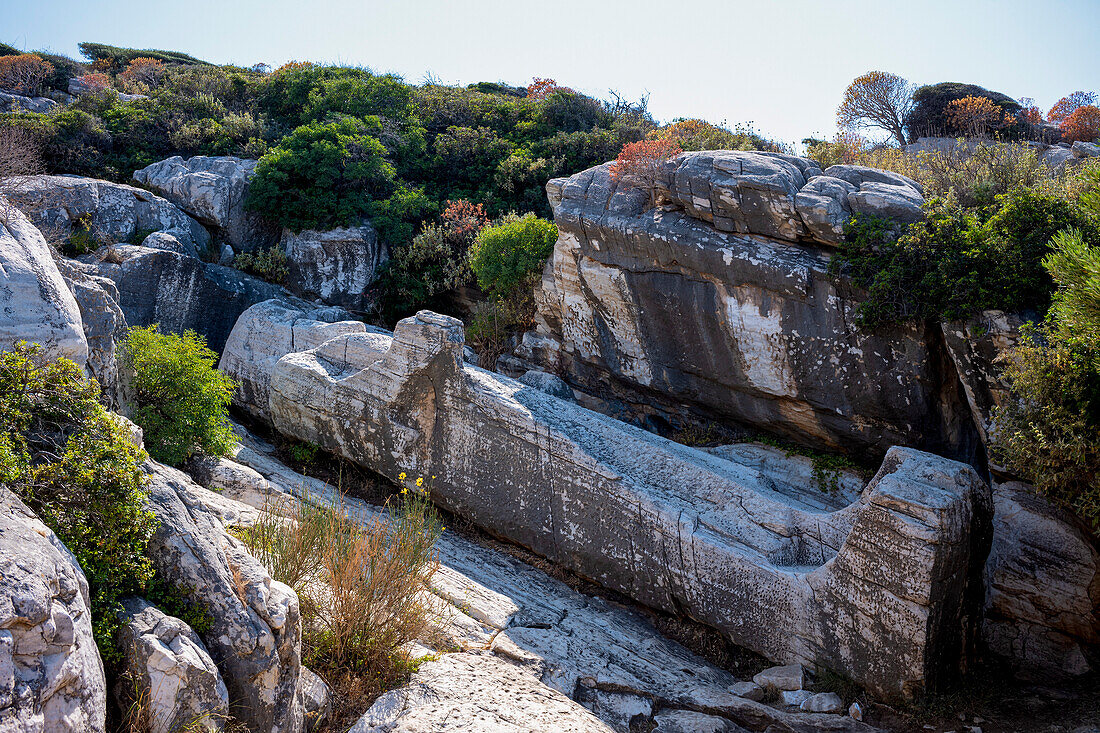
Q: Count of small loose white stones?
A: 5